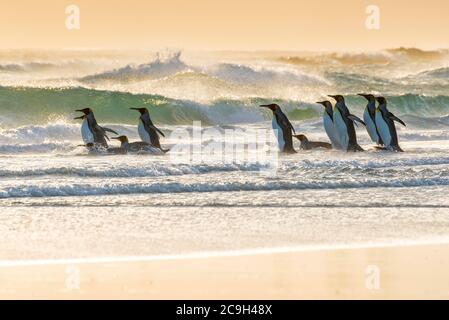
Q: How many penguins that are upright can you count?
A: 8